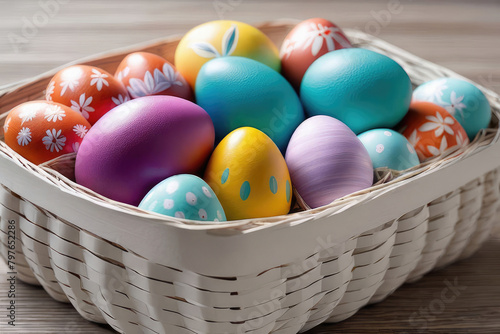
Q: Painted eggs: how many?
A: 14